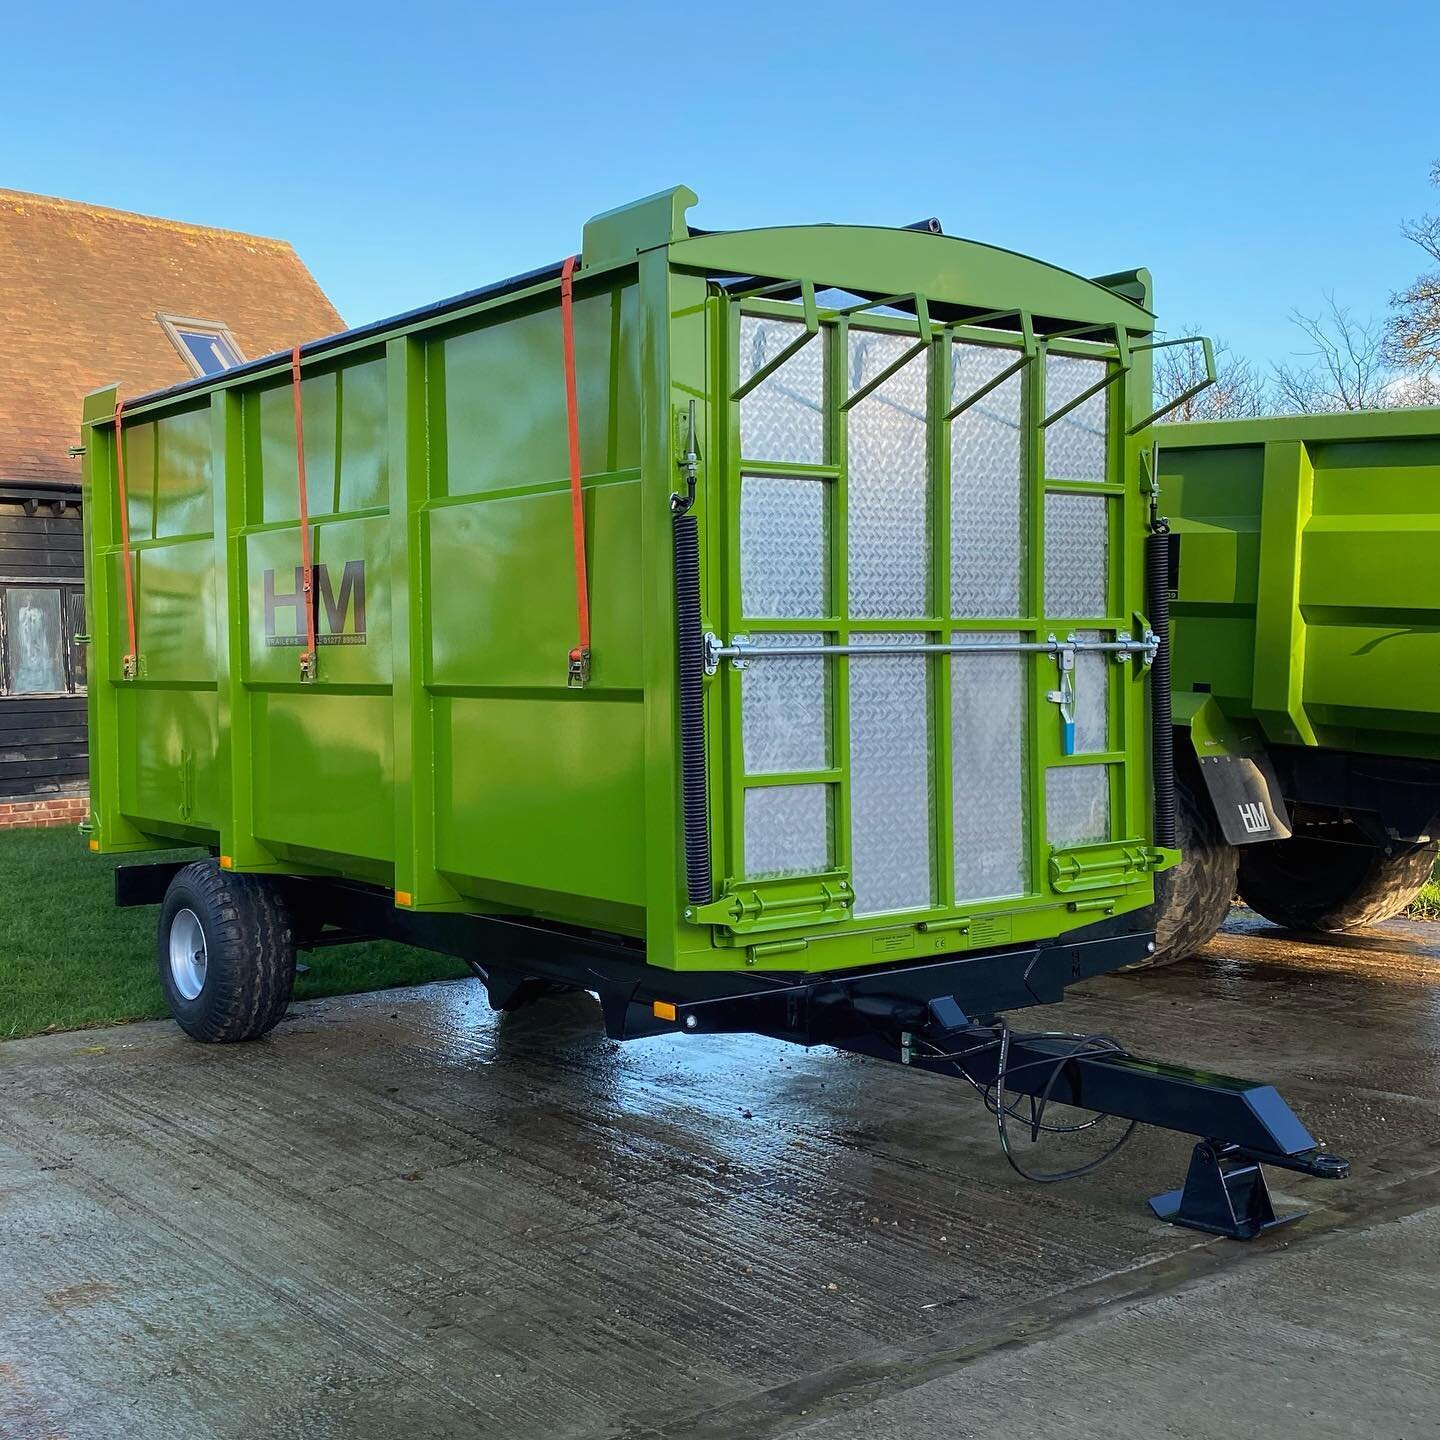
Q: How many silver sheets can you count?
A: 12